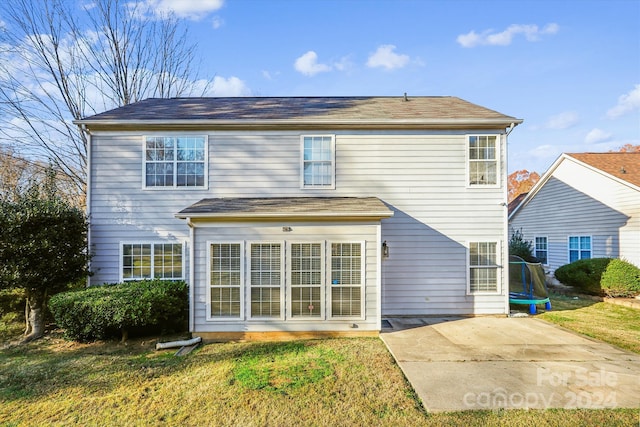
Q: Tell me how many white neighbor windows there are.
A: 2